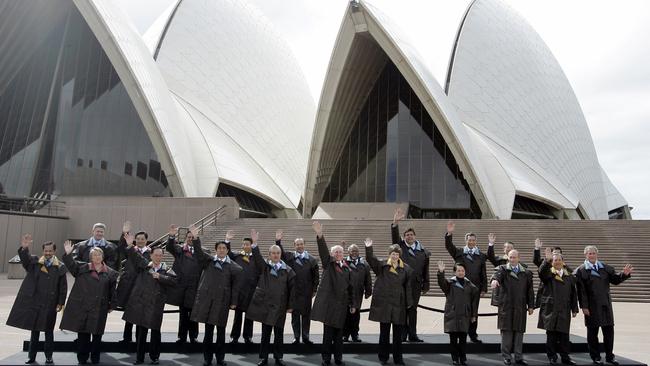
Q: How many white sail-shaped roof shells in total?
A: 4